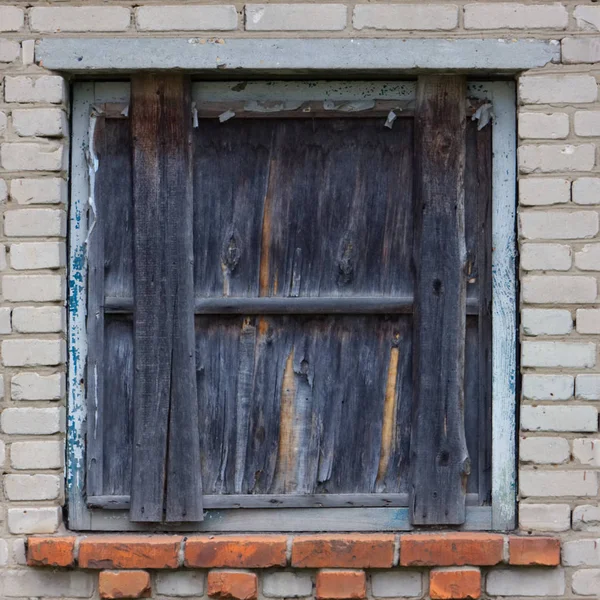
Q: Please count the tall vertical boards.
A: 2